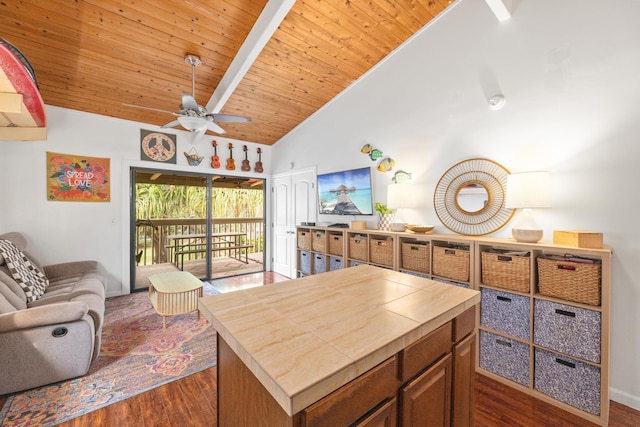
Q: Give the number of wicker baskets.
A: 9